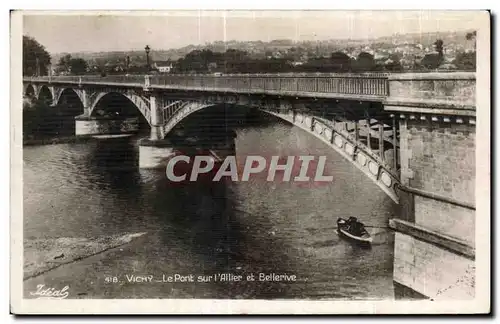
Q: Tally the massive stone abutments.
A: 1